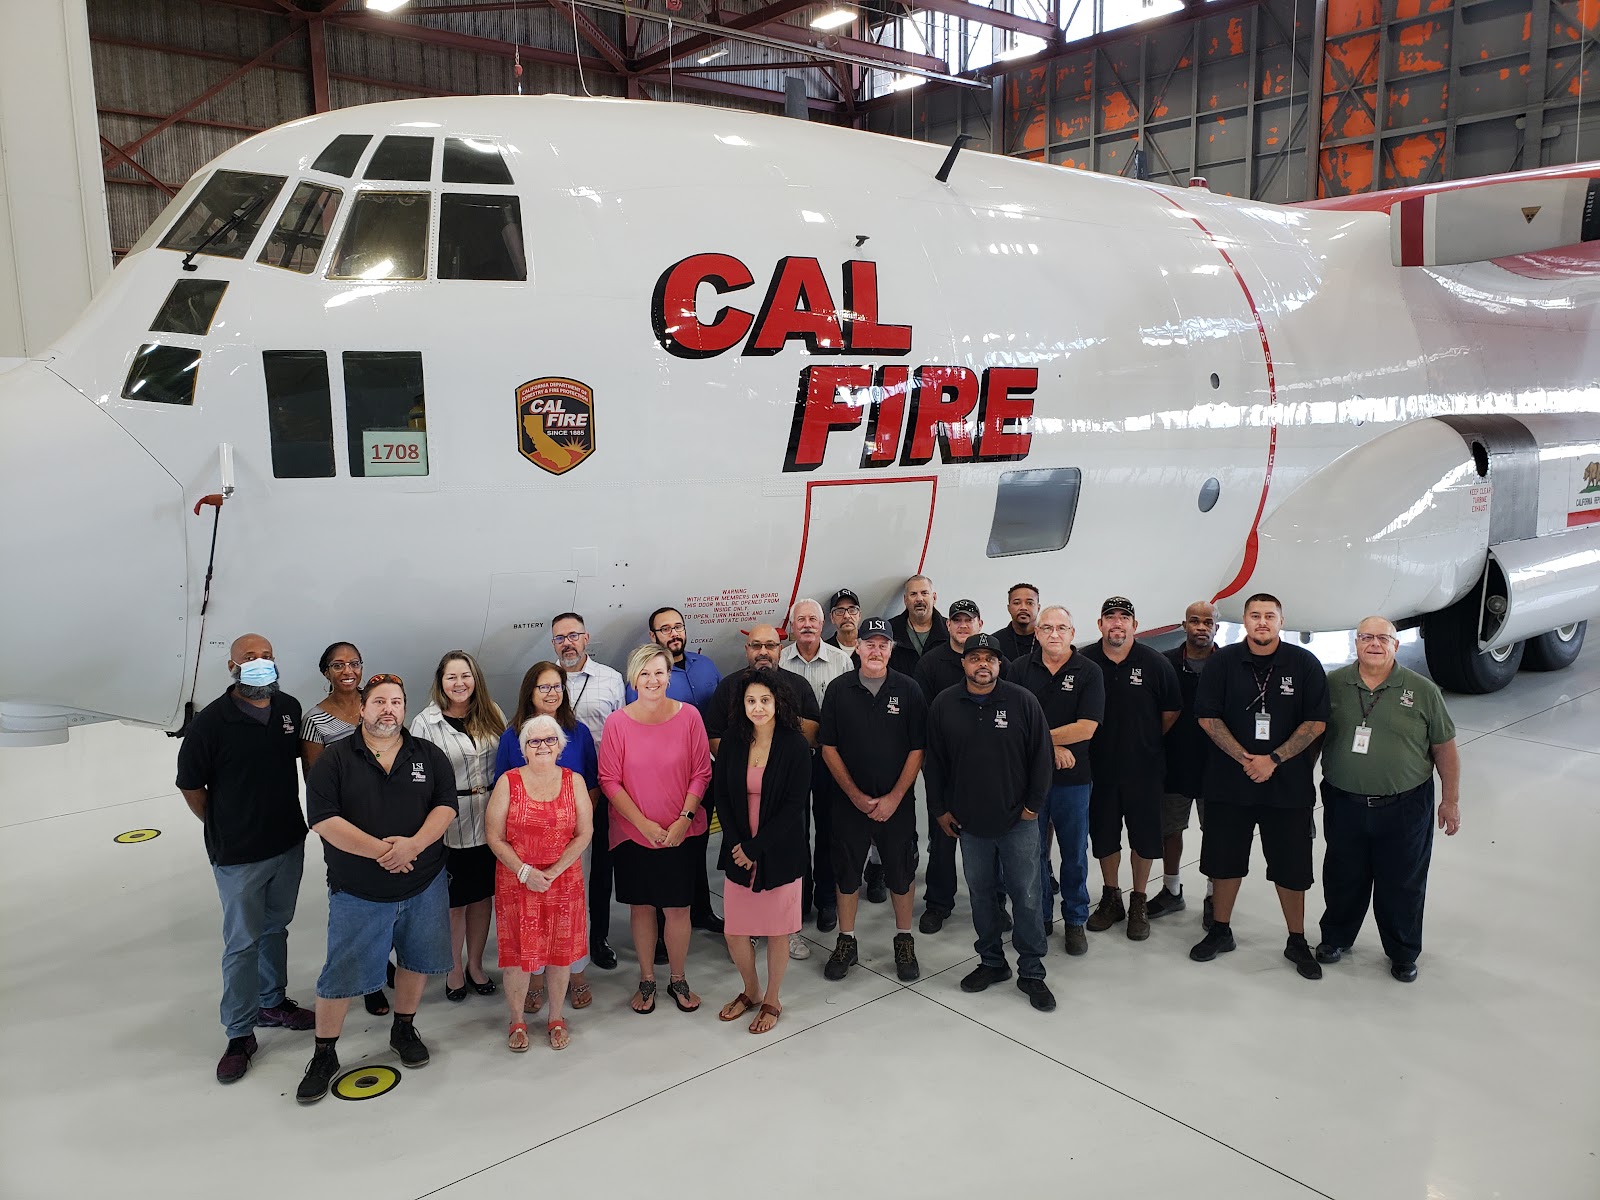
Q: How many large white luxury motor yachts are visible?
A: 0